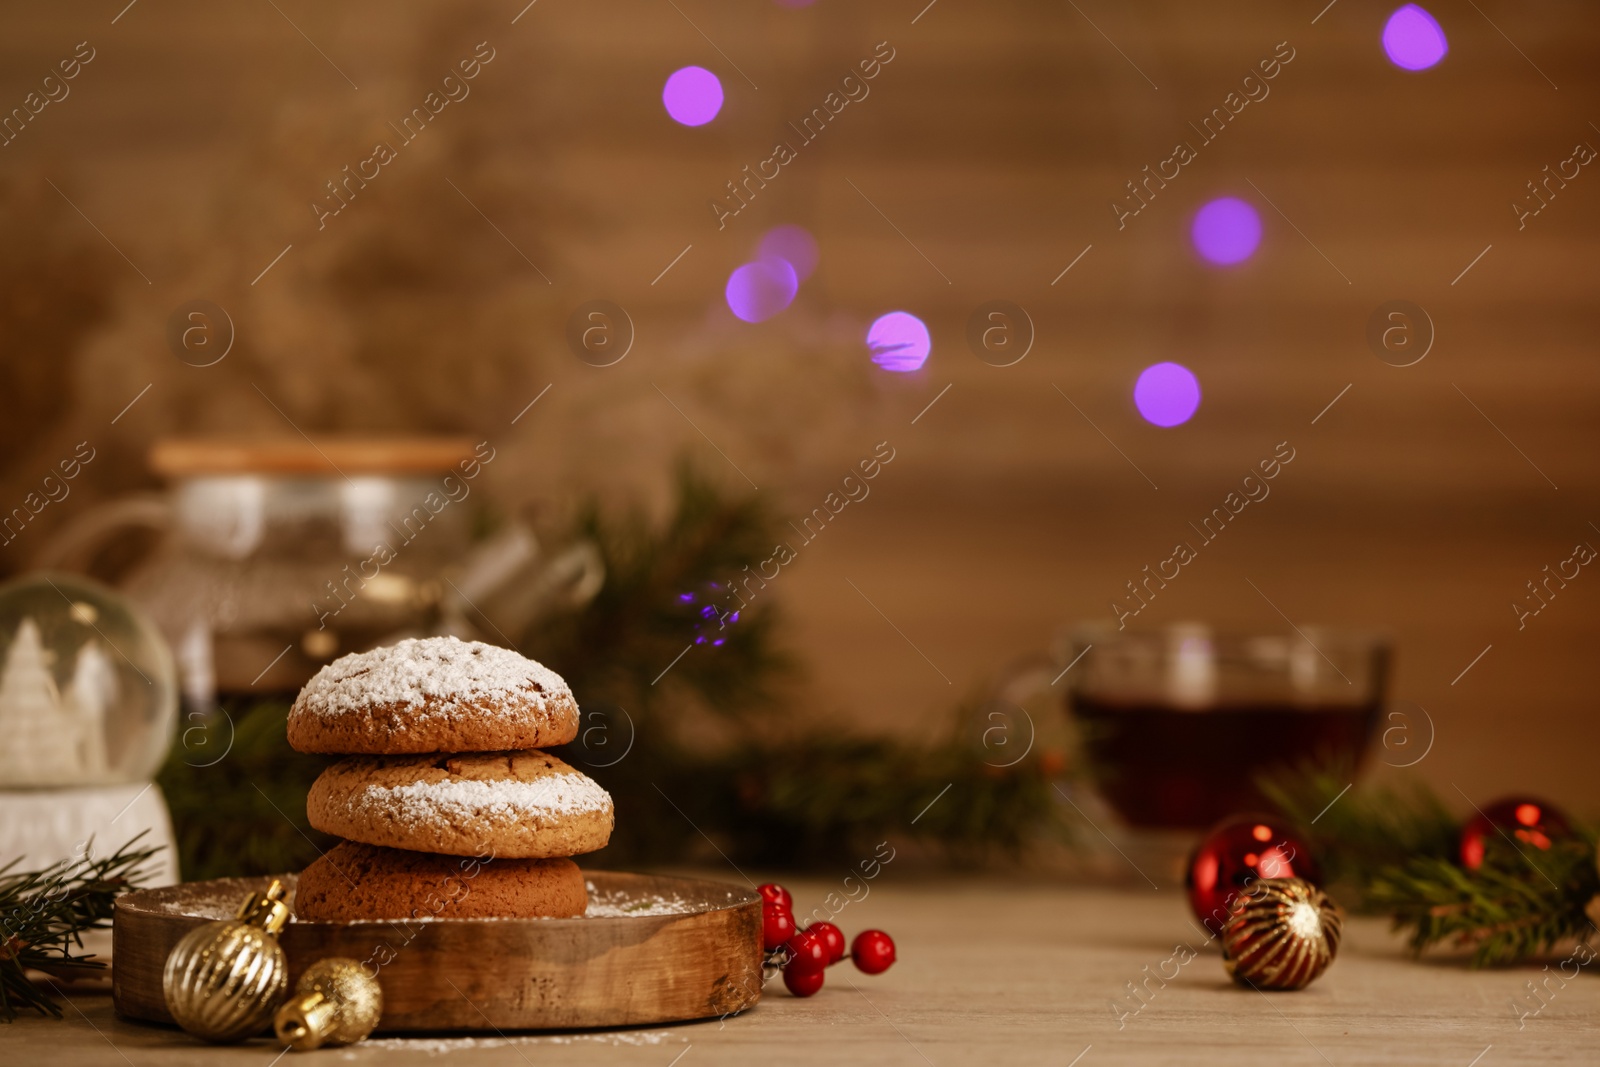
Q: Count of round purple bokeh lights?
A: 7